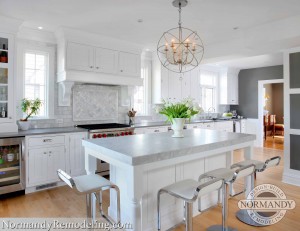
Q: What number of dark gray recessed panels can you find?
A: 3